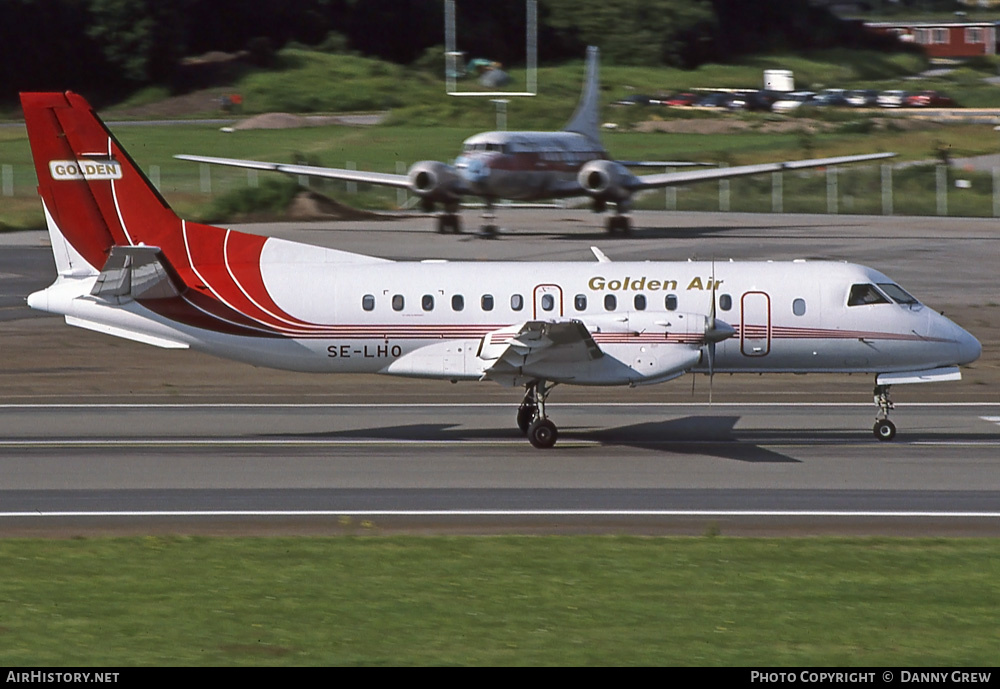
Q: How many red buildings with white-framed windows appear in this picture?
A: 1